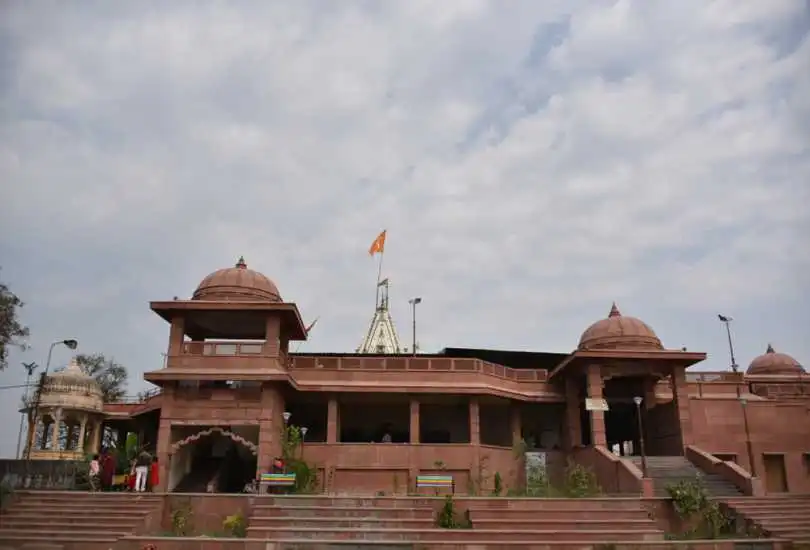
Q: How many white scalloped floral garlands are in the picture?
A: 1